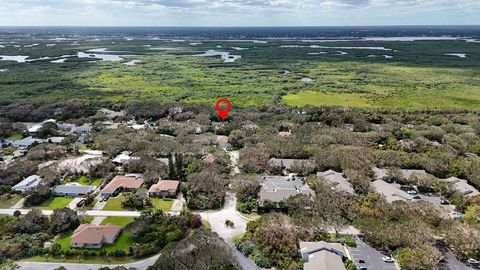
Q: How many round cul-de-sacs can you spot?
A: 1